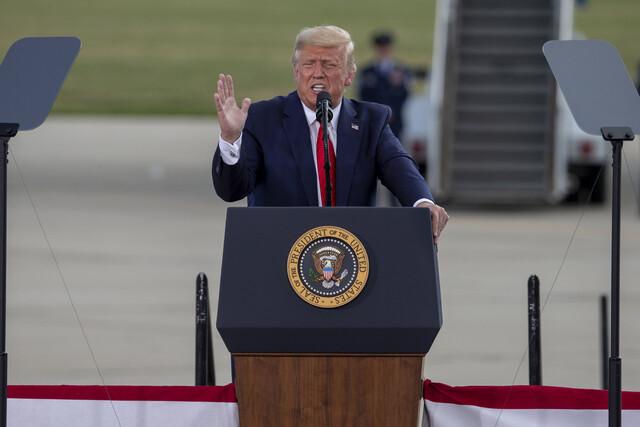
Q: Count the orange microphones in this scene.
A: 0